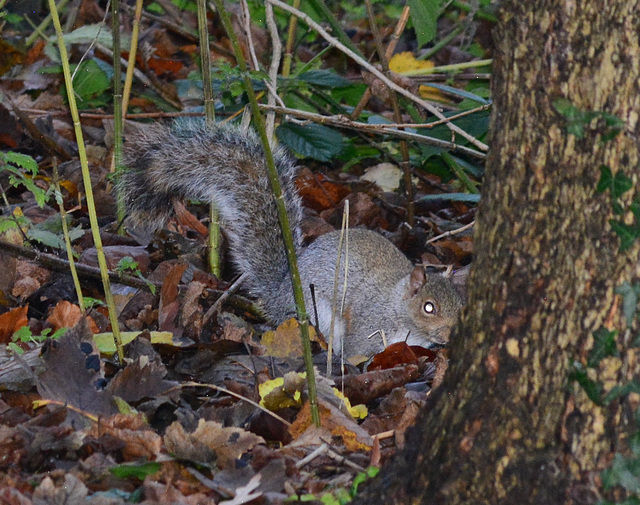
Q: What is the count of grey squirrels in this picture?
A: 1